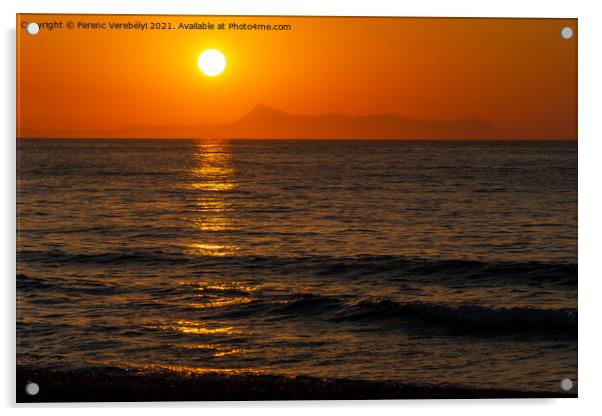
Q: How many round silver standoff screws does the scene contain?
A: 4